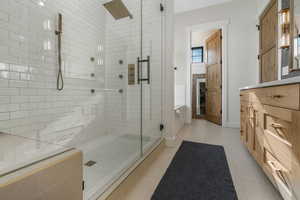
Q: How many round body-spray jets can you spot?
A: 6